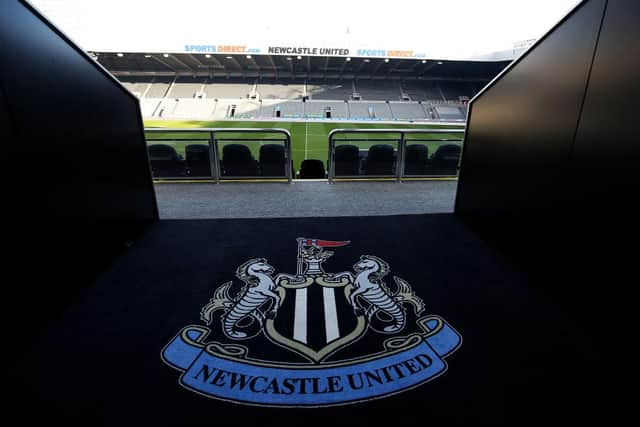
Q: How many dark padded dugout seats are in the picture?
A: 9